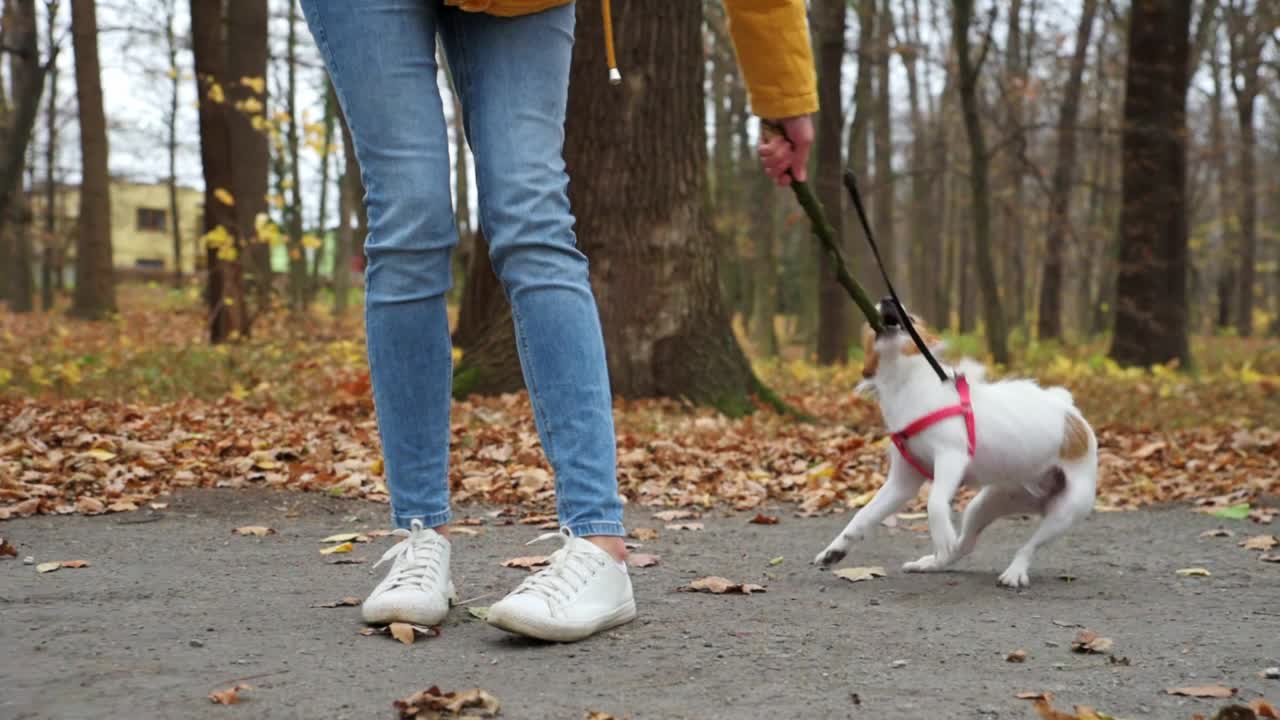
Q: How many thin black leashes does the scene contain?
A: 1